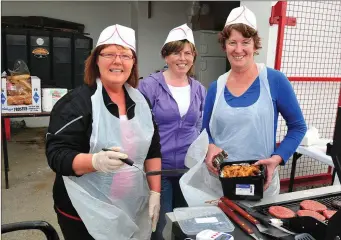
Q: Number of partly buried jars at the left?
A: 0